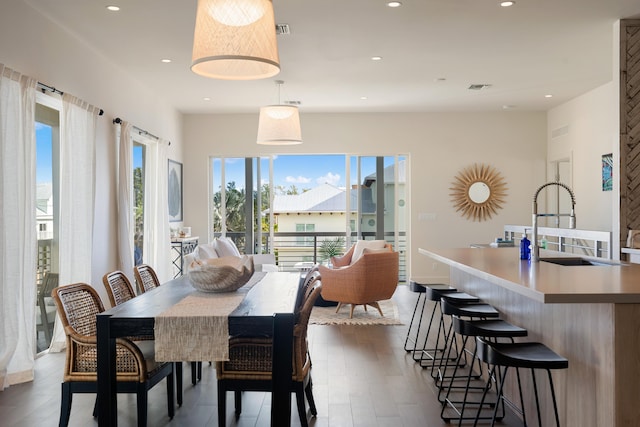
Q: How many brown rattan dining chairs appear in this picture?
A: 6